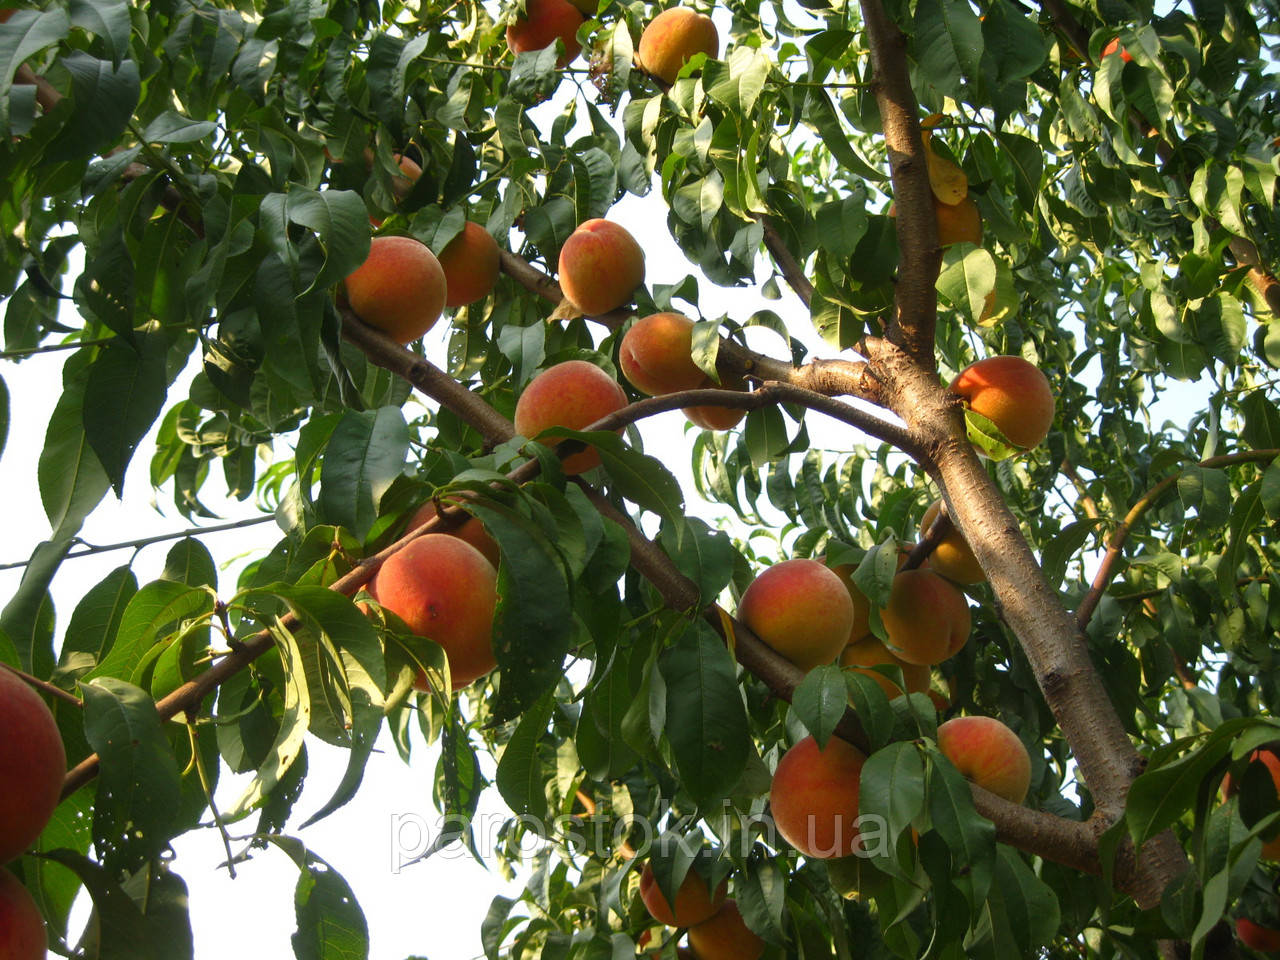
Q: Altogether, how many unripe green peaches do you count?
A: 0